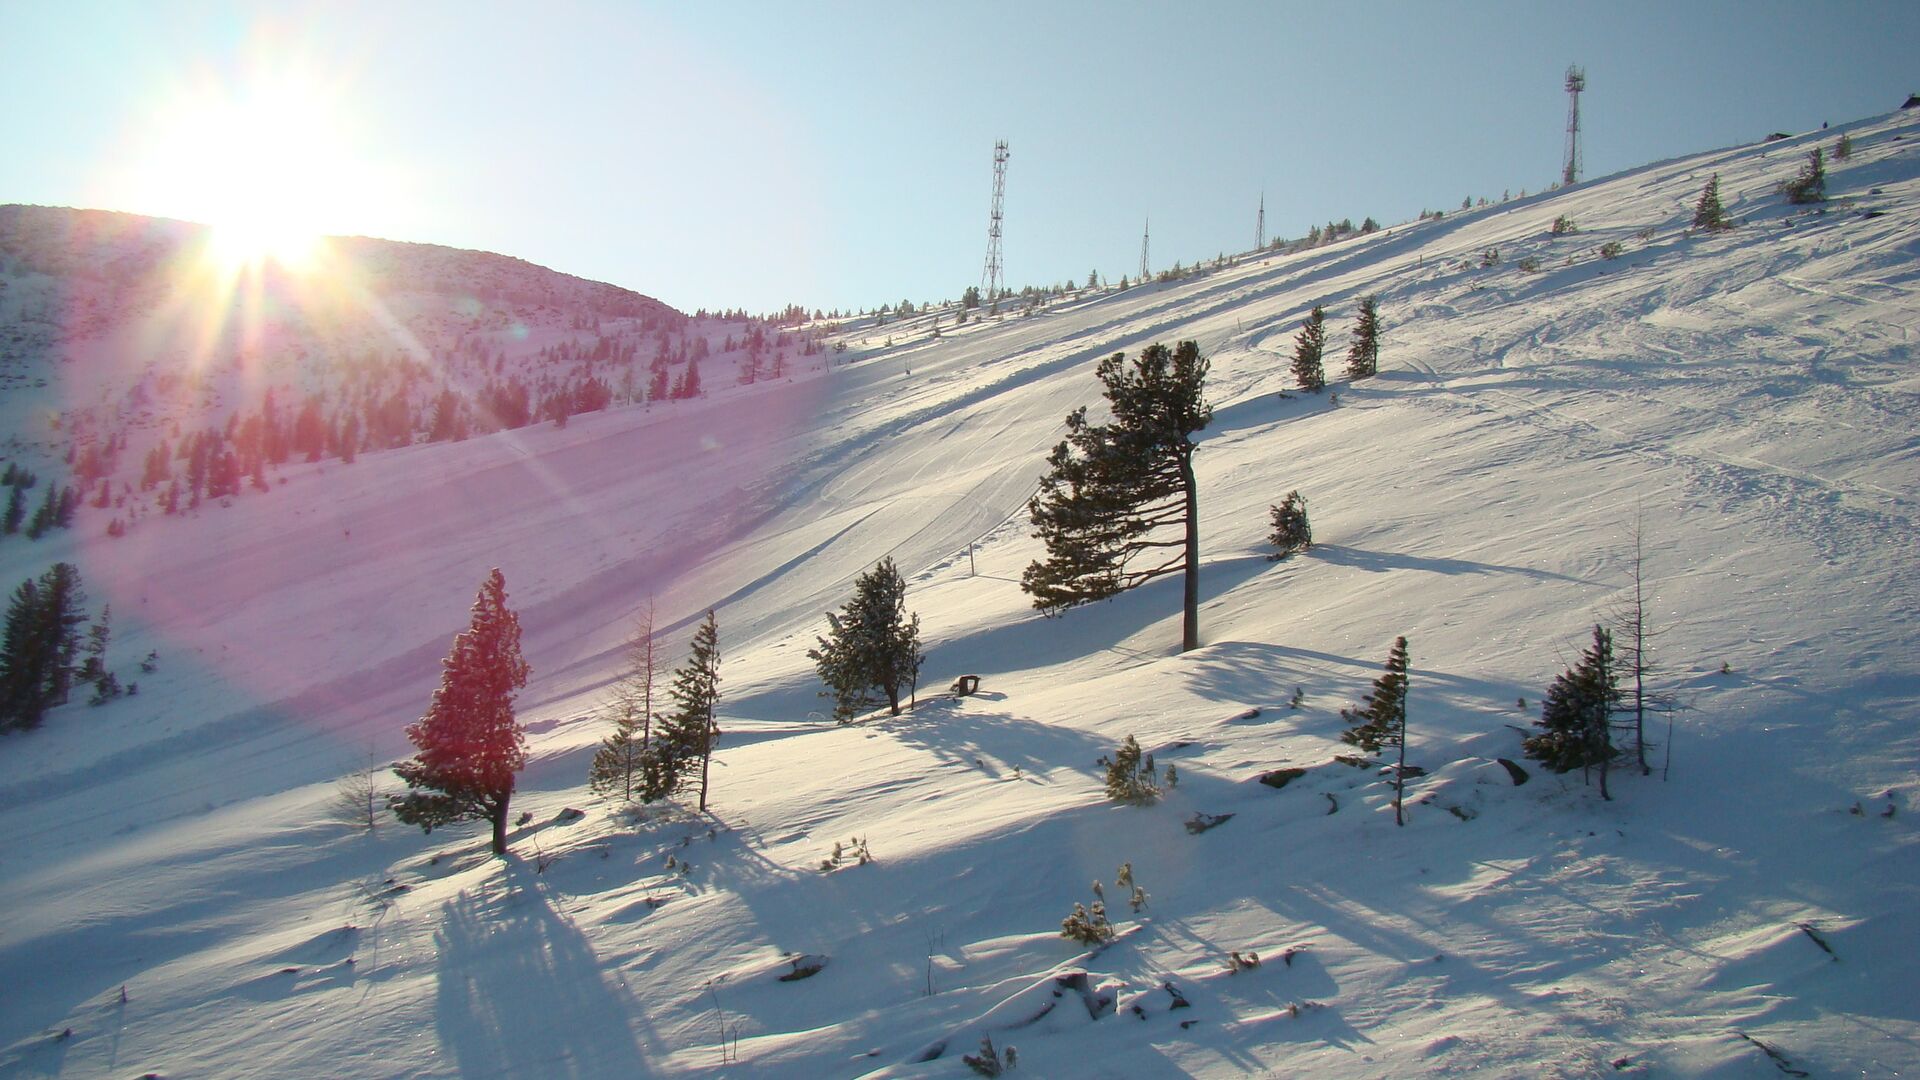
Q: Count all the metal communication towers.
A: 4